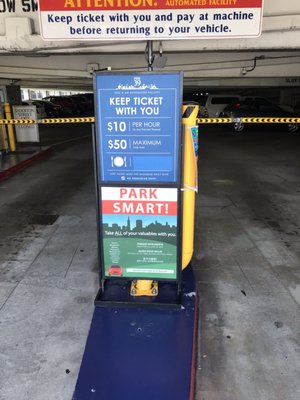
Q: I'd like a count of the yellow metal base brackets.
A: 1